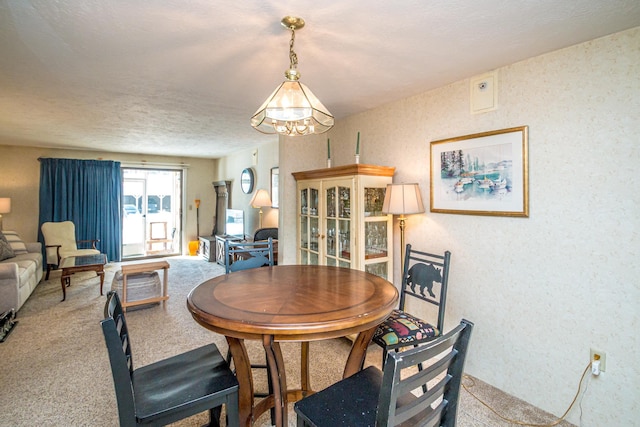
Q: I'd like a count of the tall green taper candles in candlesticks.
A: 2